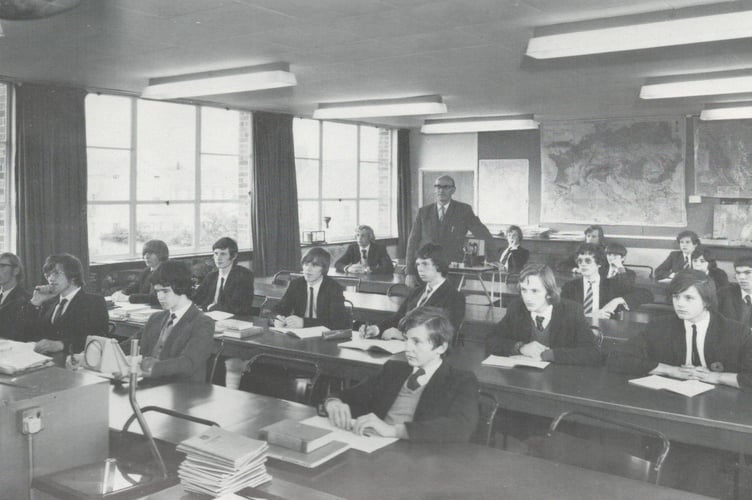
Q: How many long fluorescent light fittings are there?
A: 6